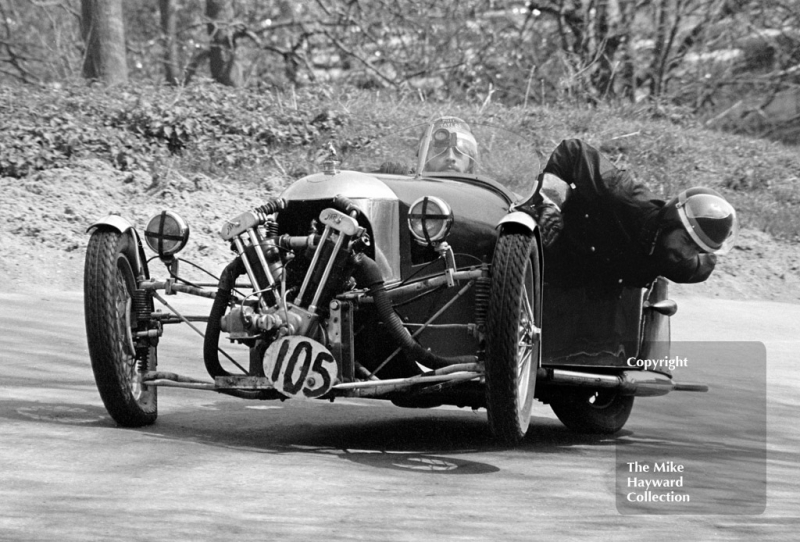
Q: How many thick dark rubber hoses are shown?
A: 2